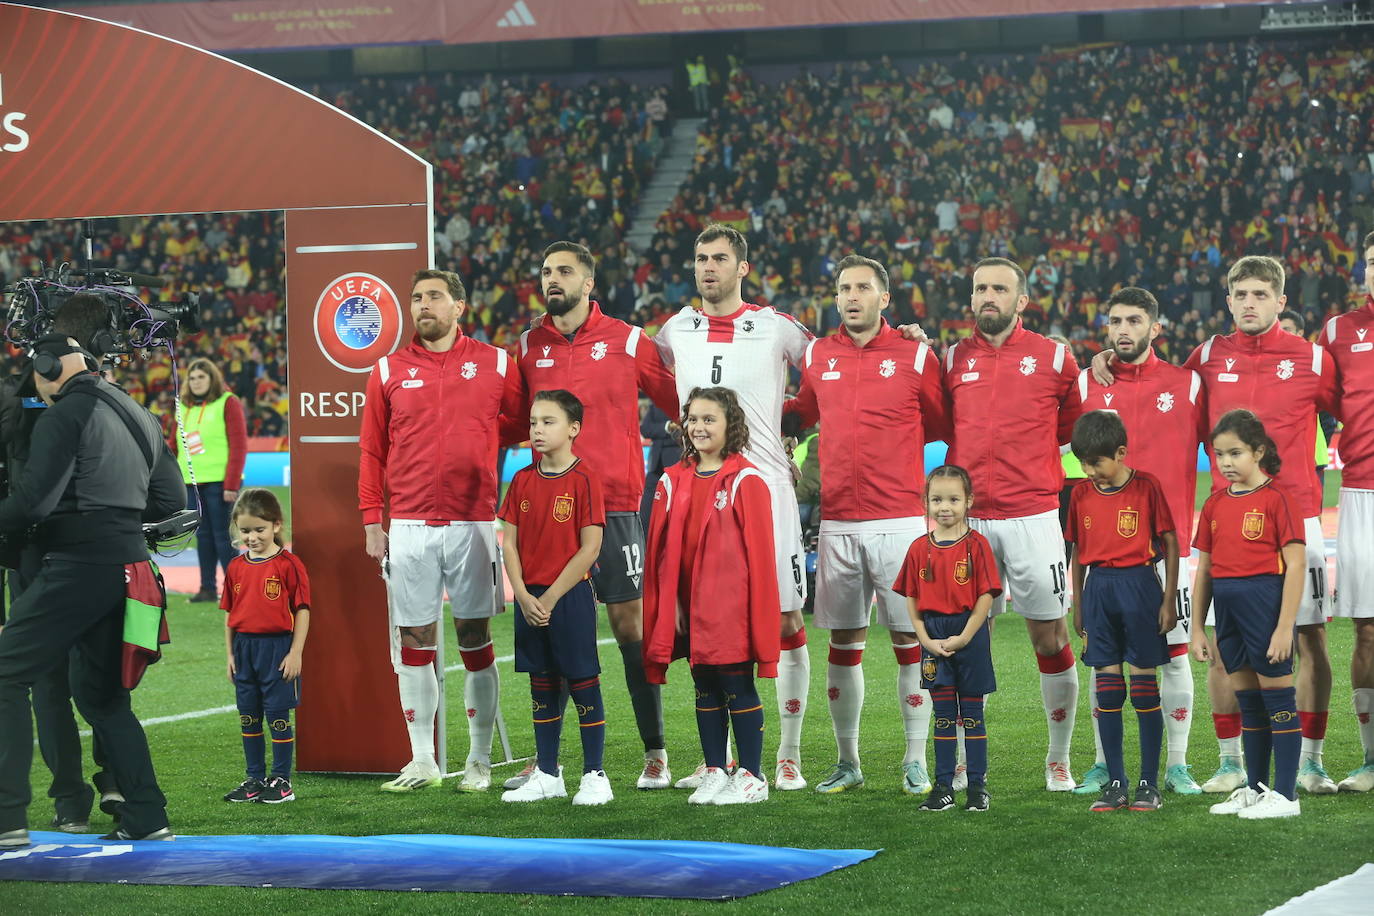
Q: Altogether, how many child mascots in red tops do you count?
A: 6